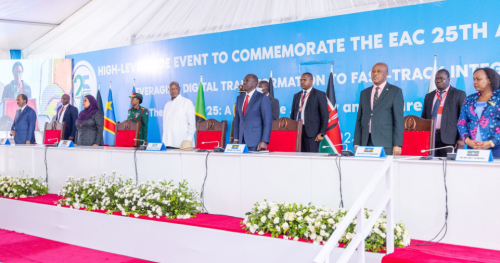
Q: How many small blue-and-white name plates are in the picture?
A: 6